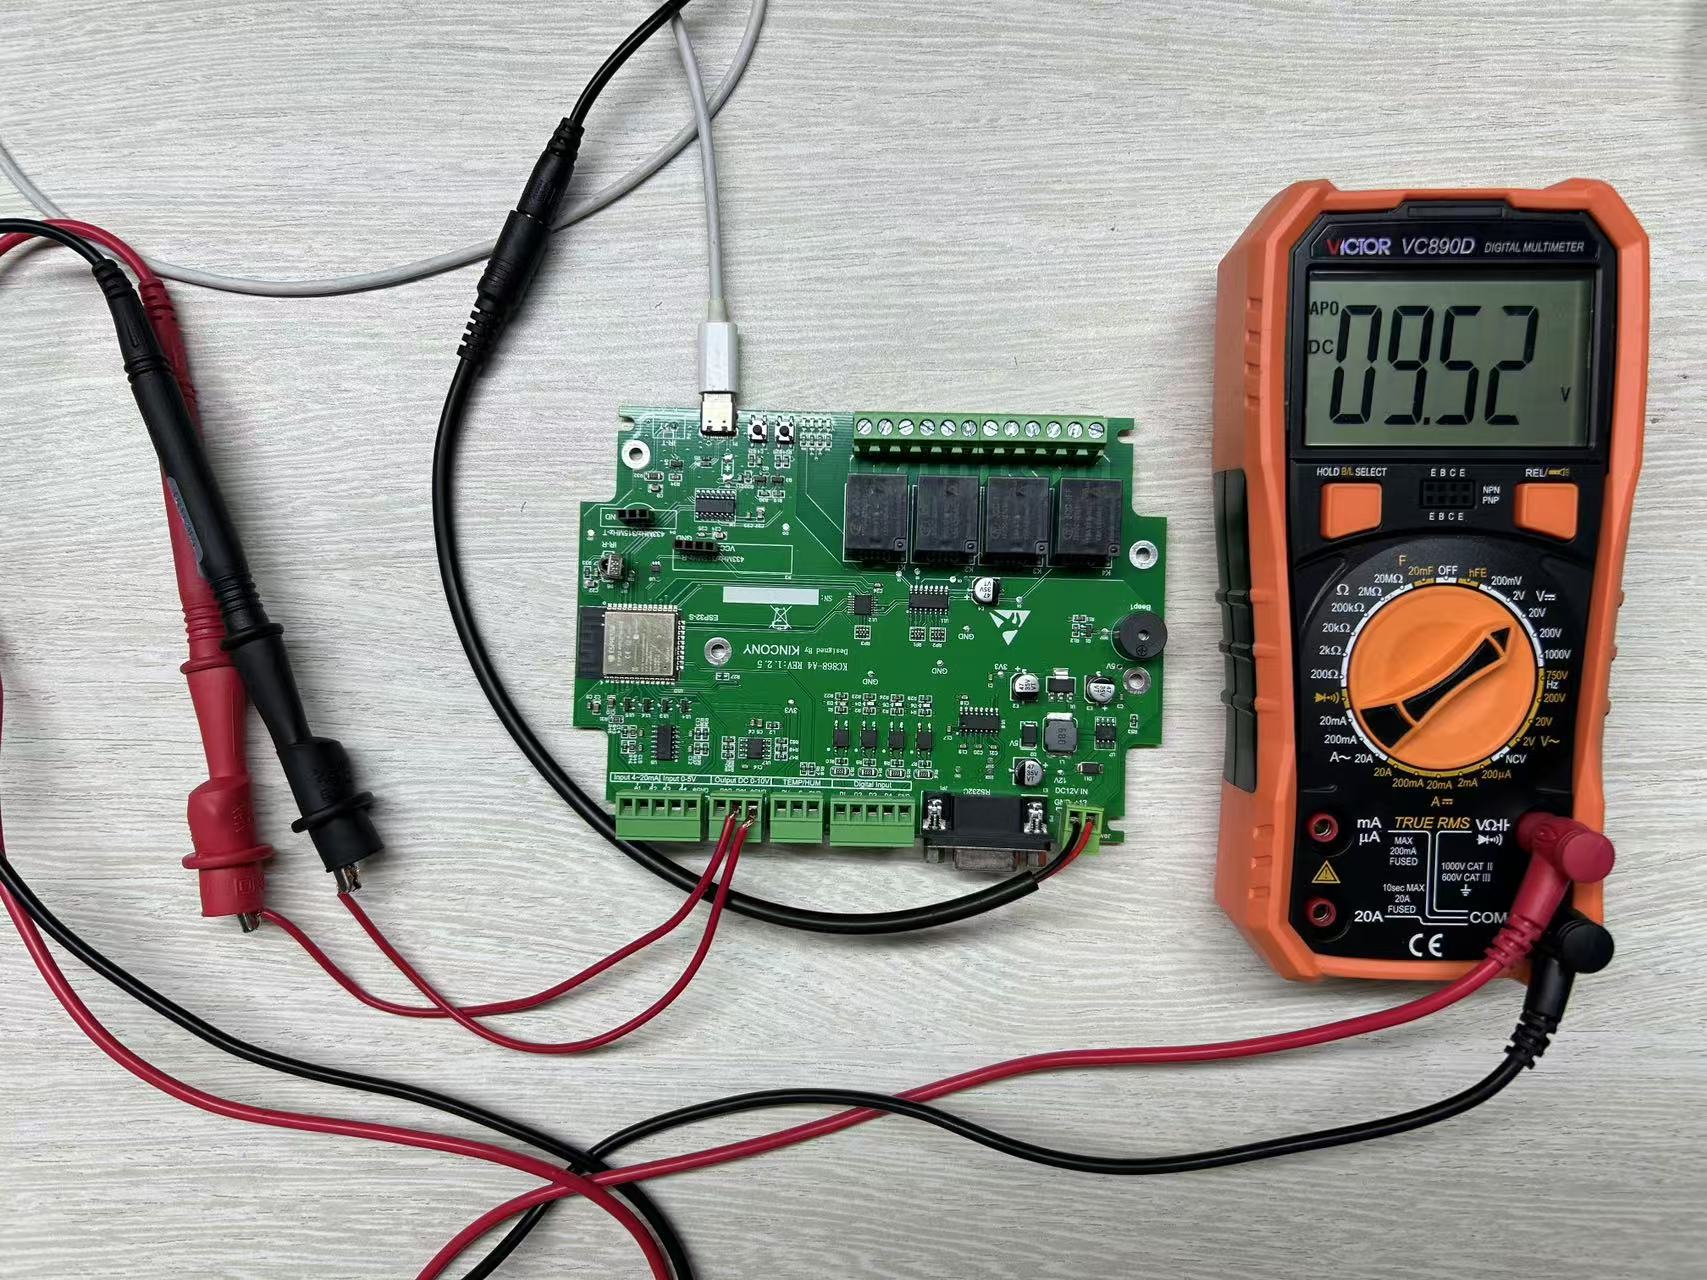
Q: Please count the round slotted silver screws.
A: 12